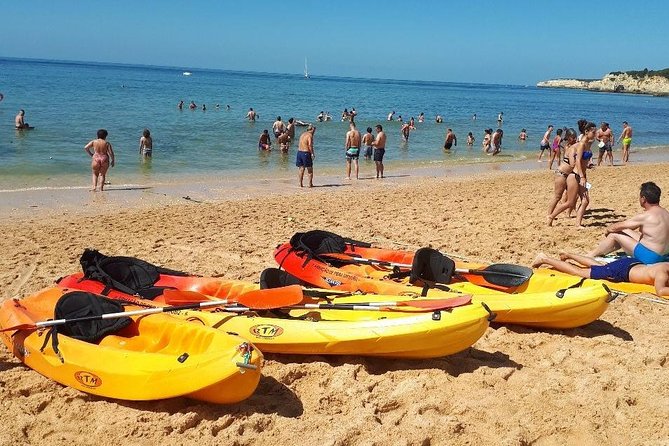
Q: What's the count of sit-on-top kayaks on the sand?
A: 3